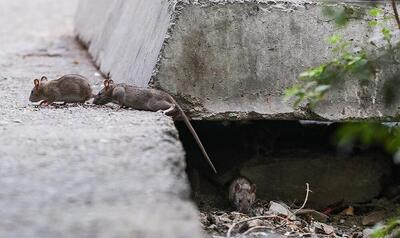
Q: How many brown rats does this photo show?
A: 3